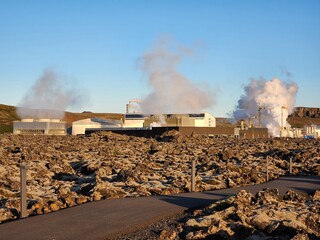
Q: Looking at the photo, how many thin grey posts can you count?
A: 4